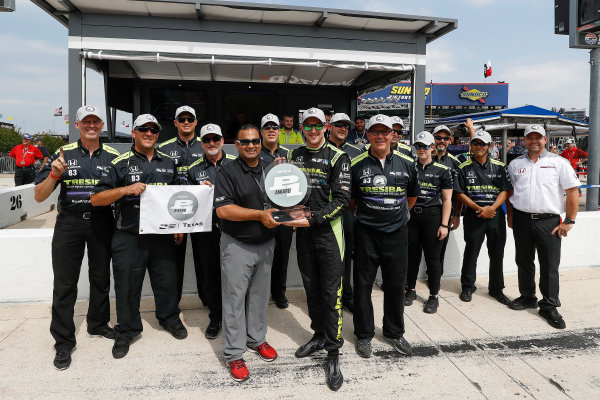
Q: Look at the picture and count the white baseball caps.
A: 13